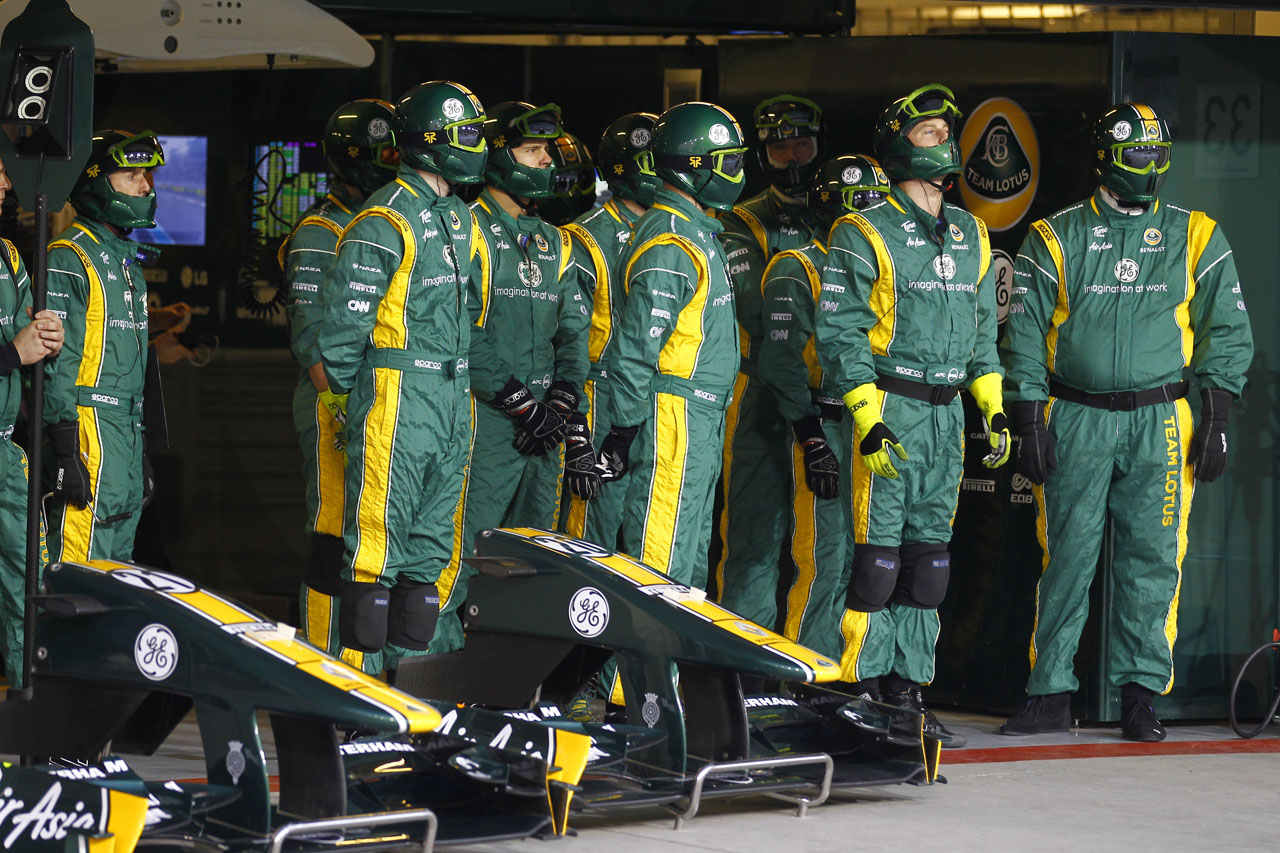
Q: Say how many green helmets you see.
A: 11